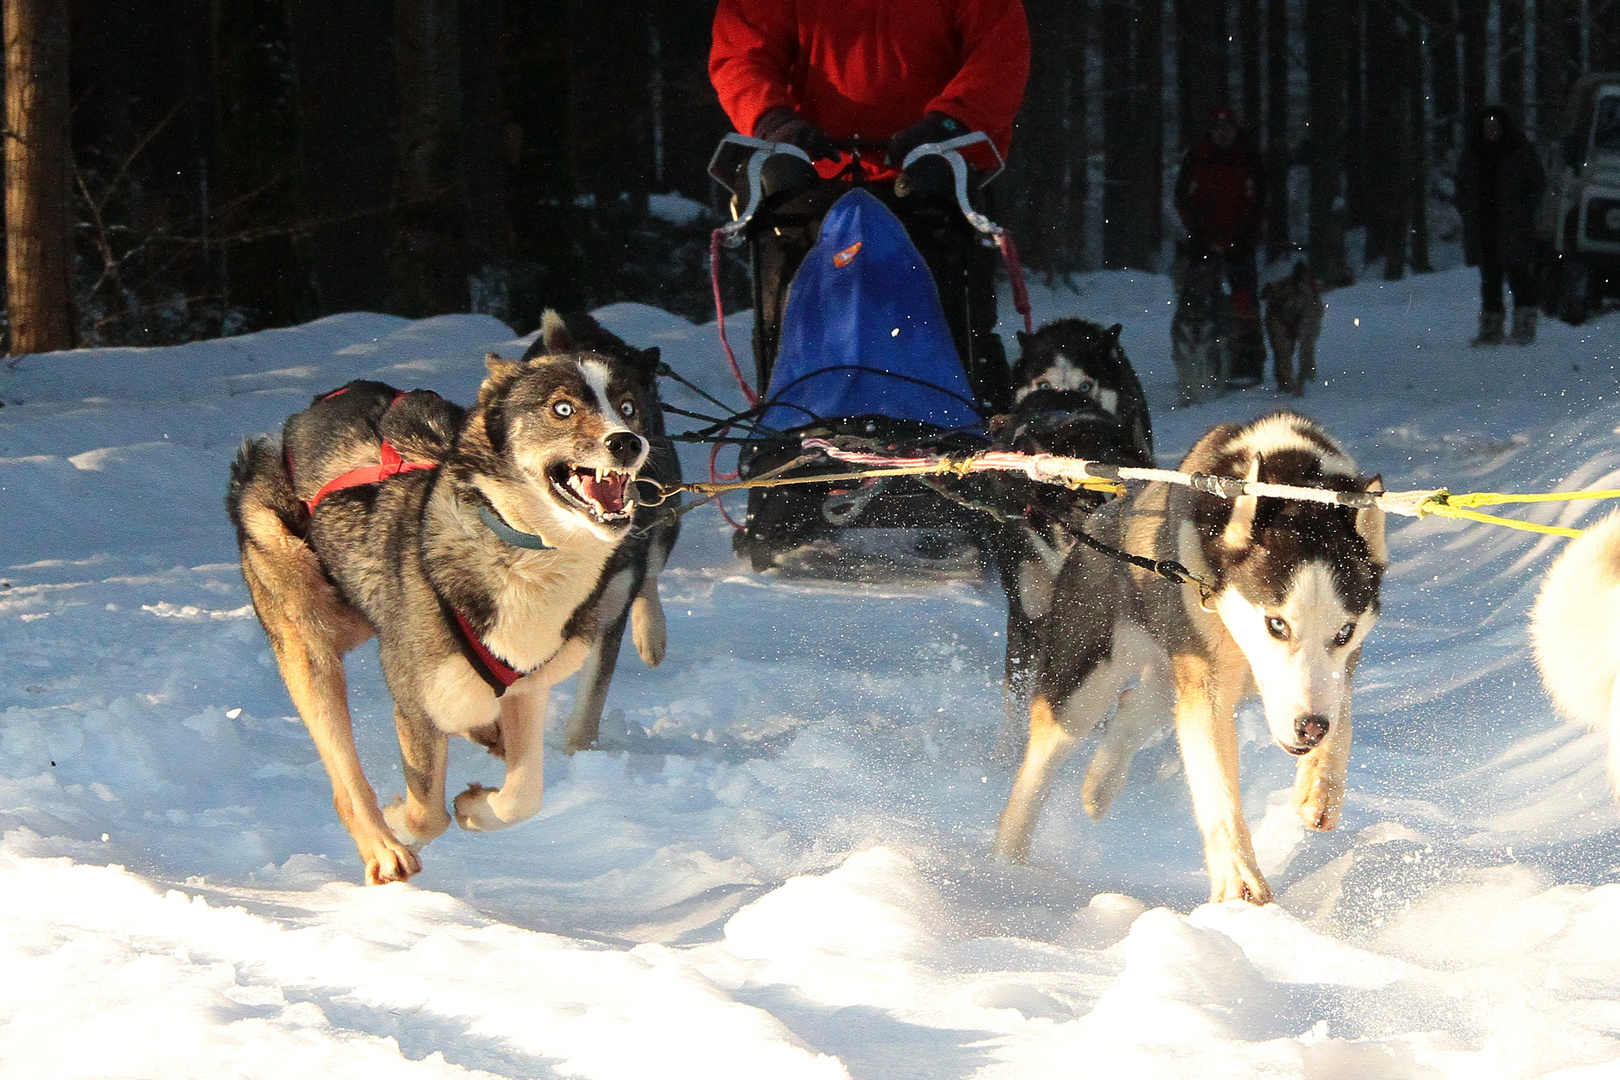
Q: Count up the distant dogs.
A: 2